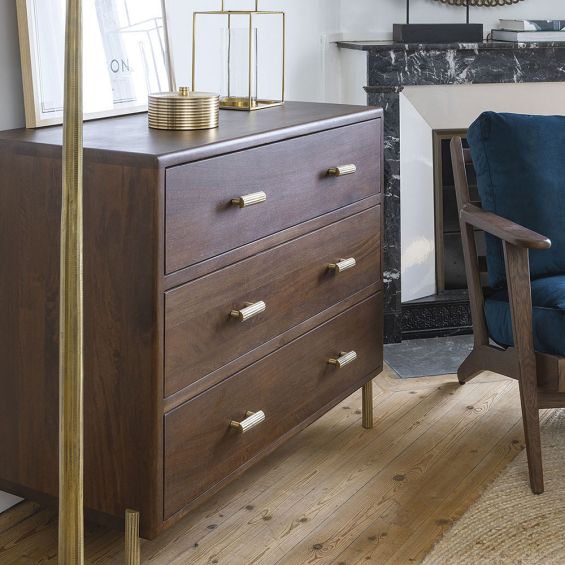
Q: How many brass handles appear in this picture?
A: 6